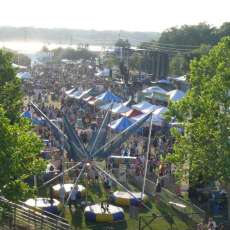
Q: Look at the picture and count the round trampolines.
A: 4